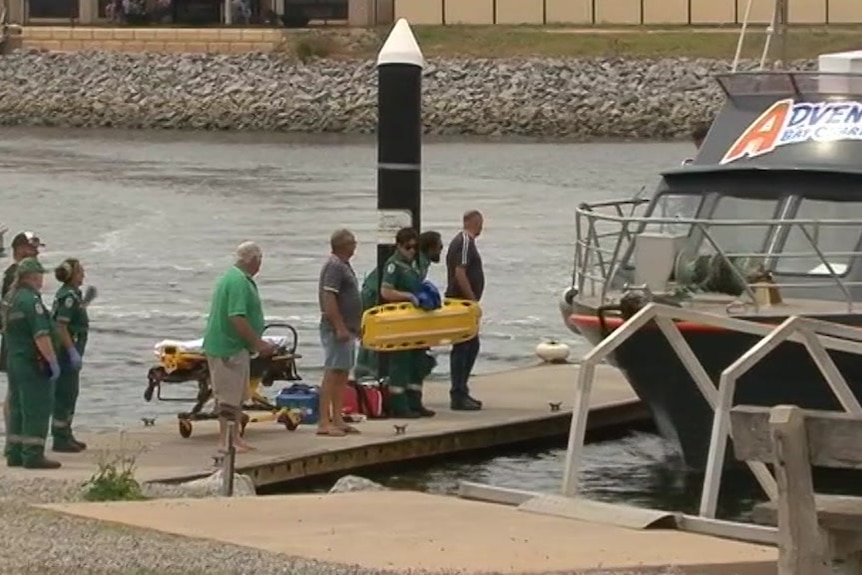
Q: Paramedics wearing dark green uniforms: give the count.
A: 4